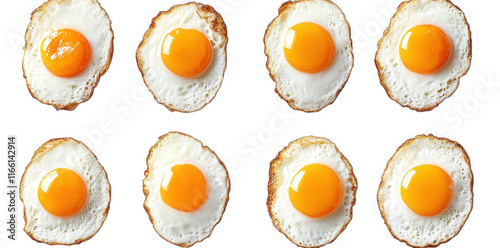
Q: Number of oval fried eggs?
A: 8